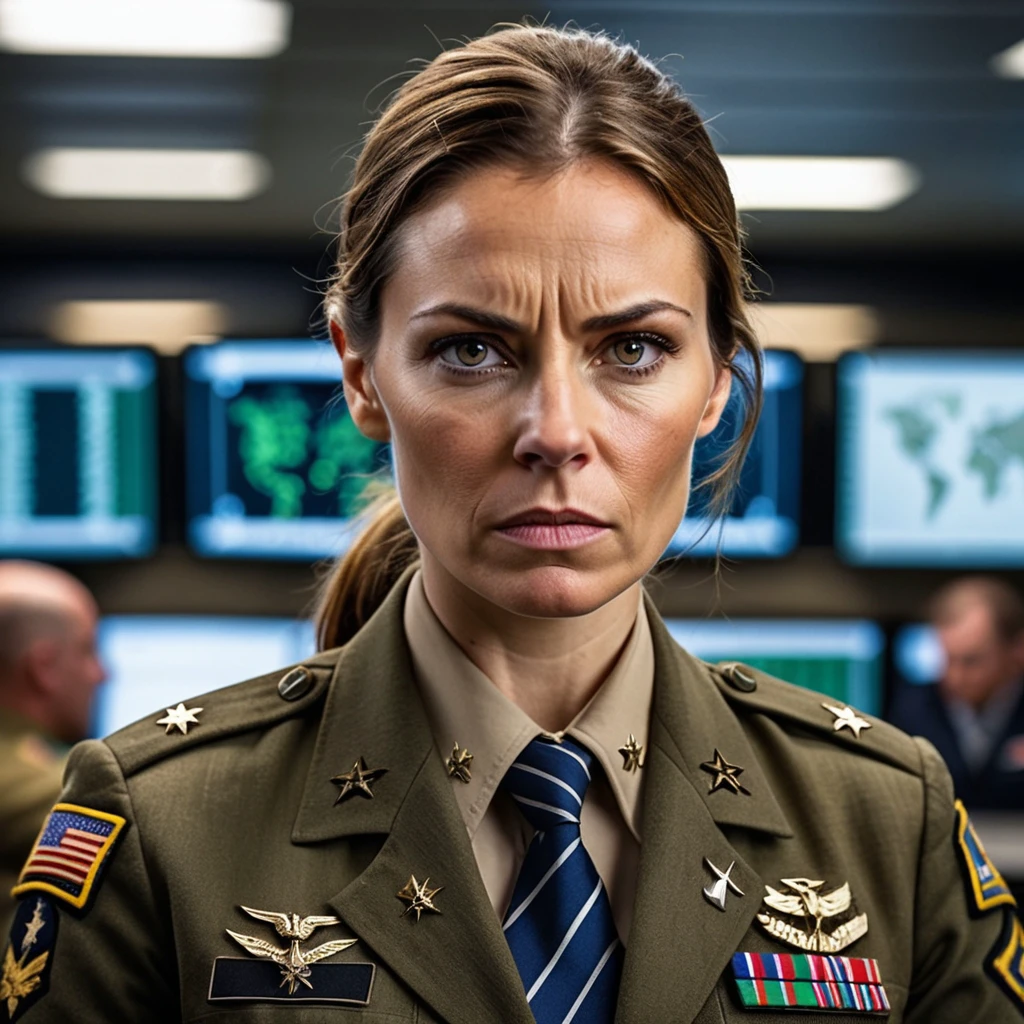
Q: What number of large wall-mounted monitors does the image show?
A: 4